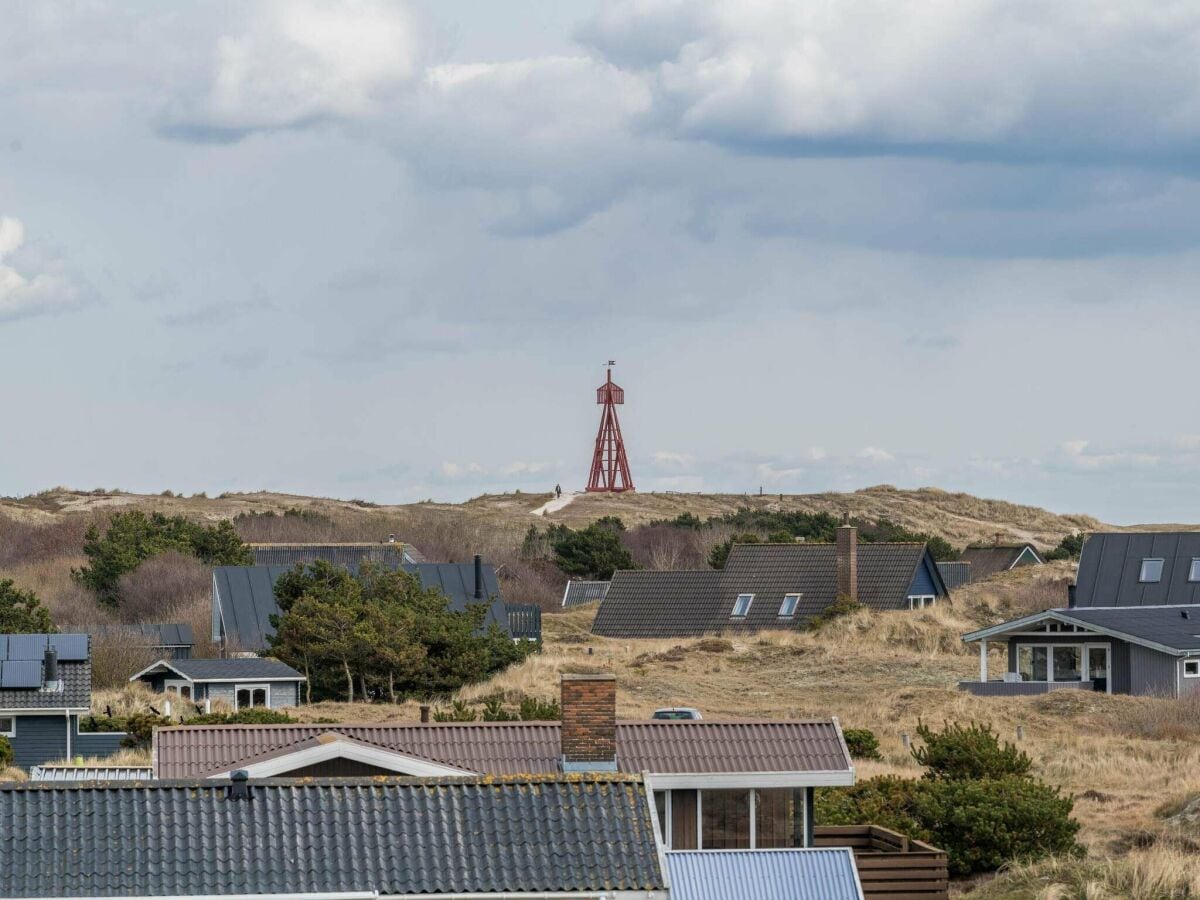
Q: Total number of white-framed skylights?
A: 4